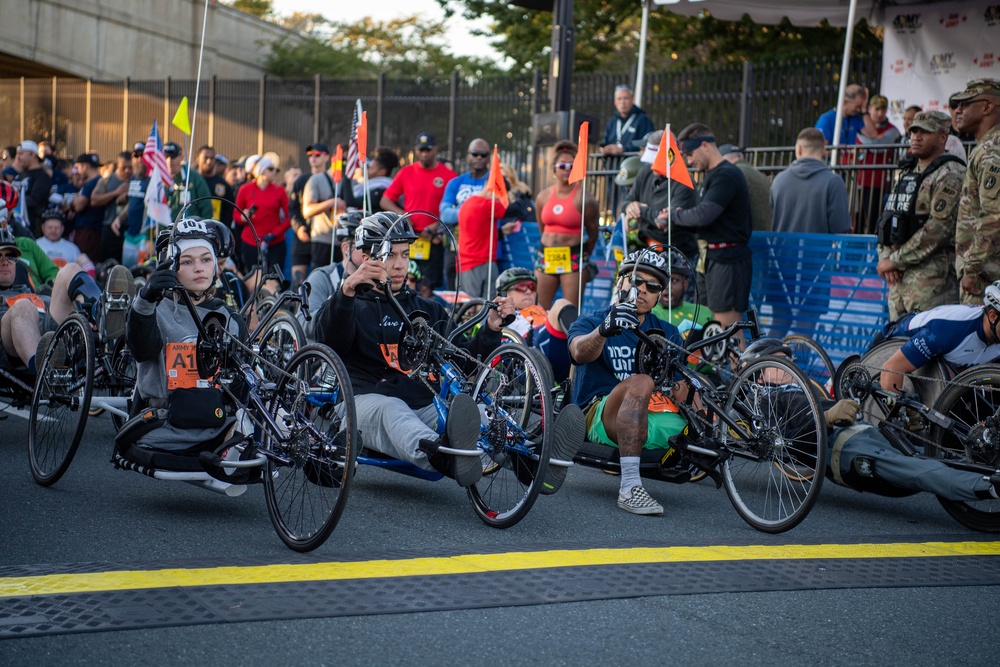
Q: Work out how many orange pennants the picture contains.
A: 5